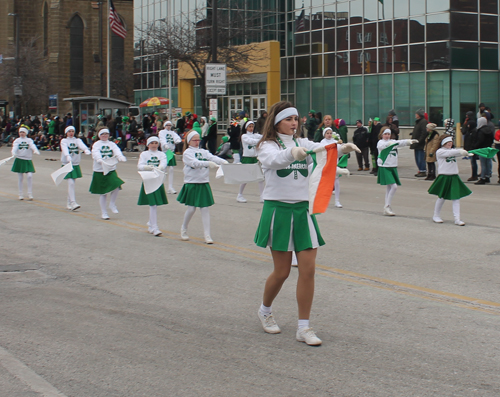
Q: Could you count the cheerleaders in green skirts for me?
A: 11